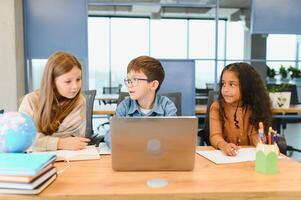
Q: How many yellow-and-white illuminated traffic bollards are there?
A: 0